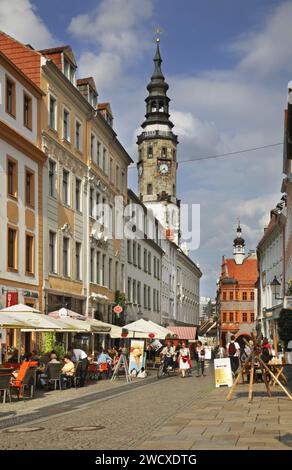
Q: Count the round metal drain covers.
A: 2